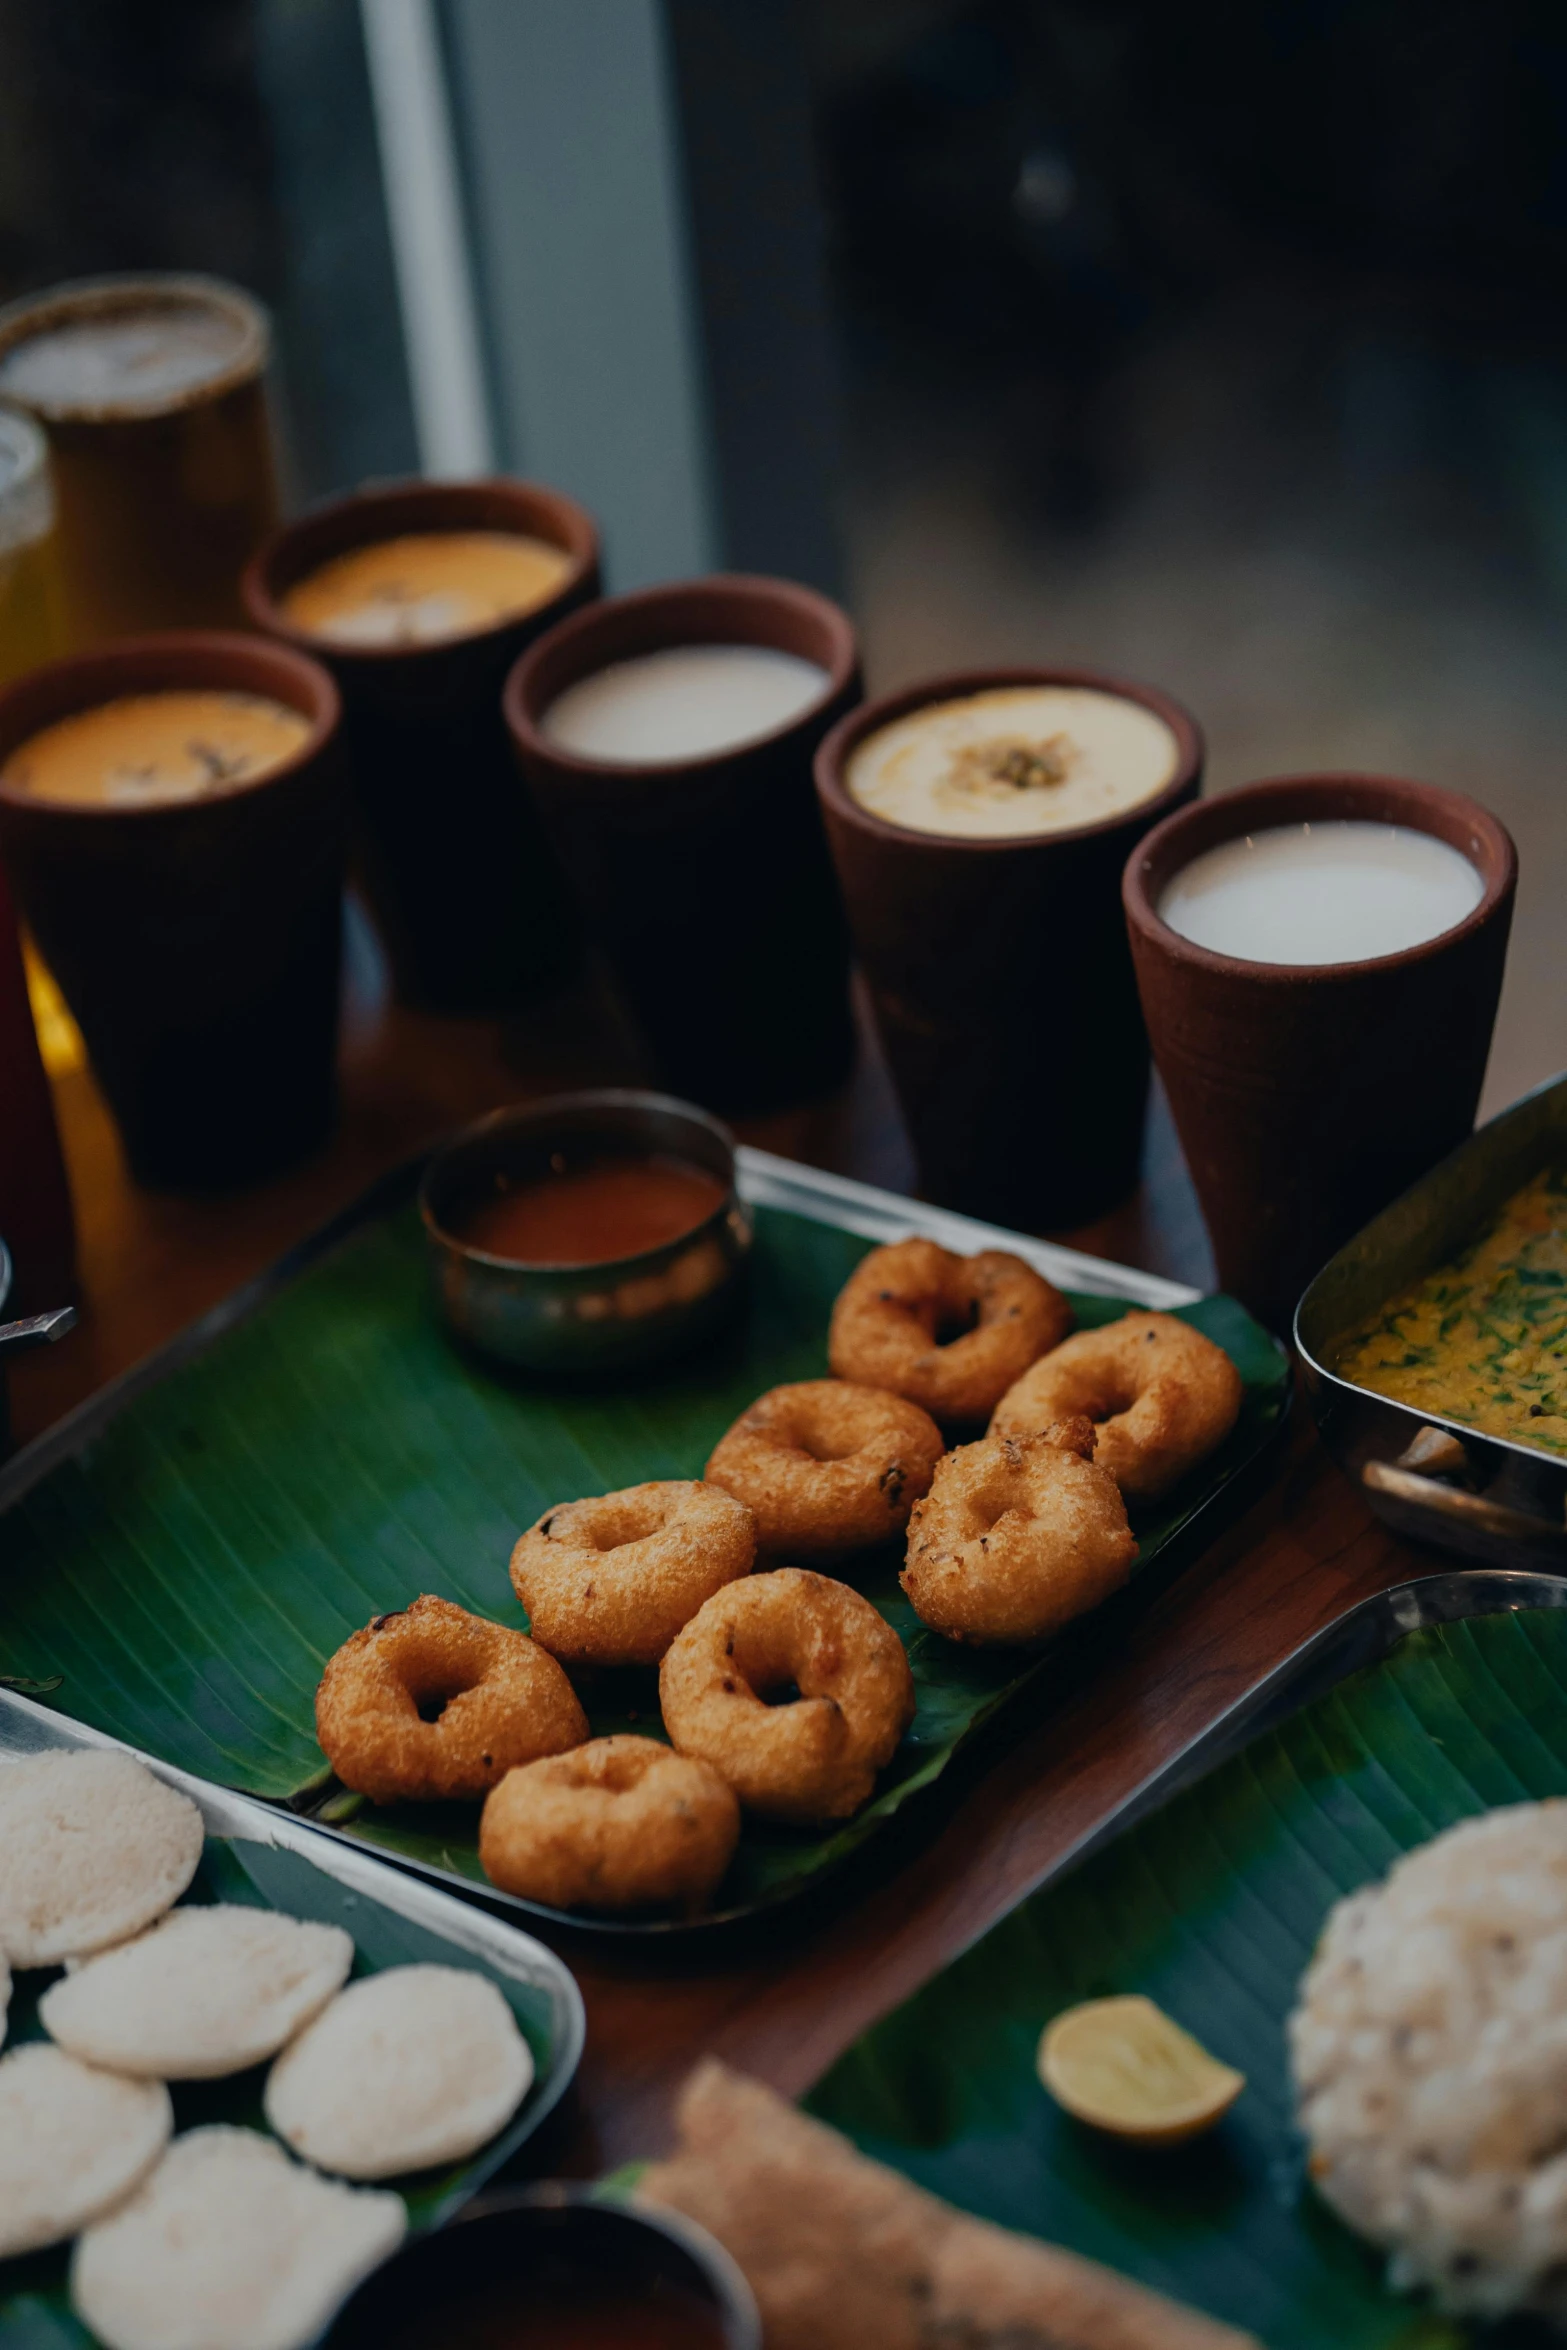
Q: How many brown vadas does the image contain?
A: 8